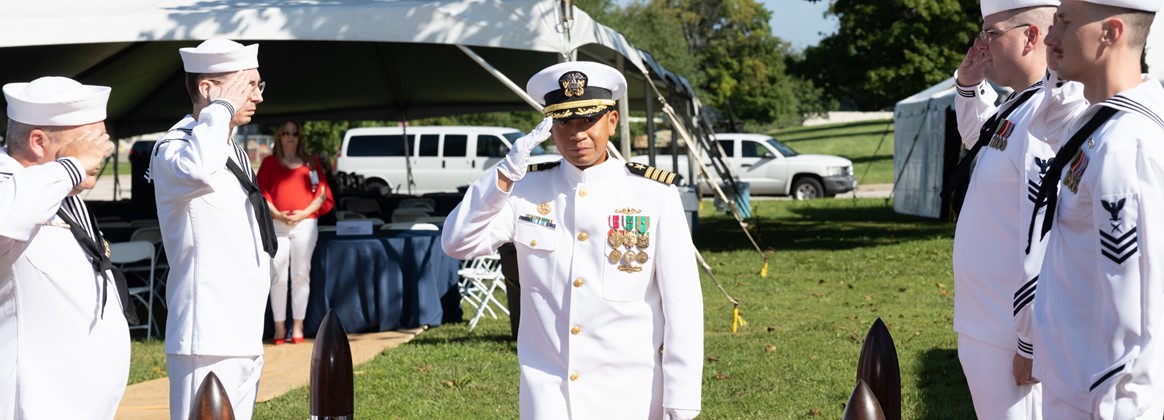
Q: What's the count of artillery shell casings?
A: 4